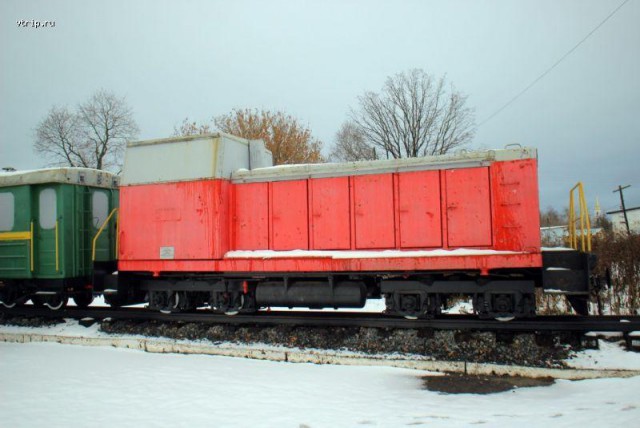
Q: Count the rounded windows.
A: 3